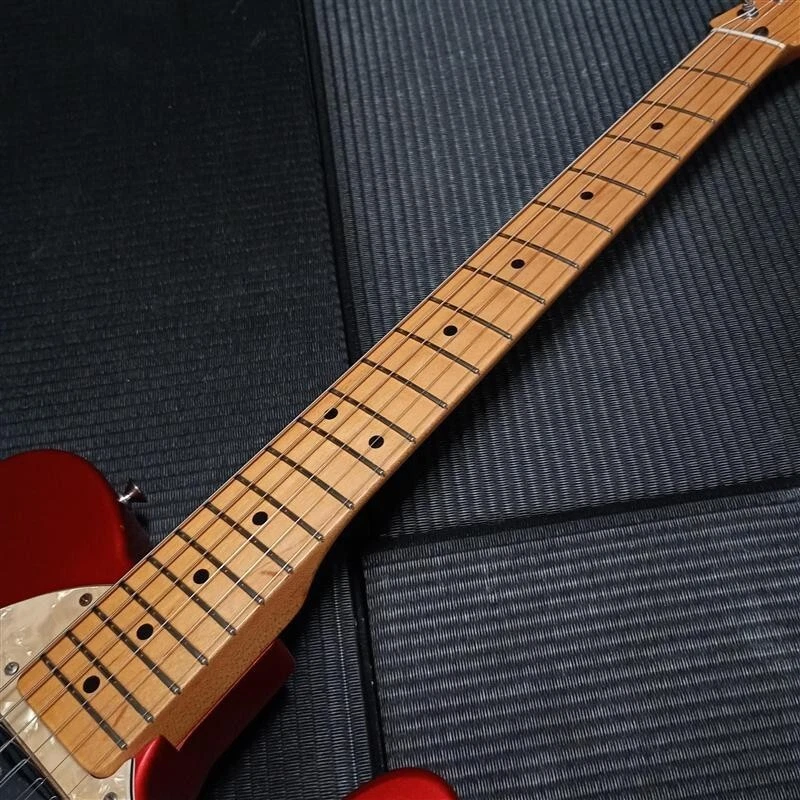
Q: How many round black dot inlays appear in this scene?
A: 10